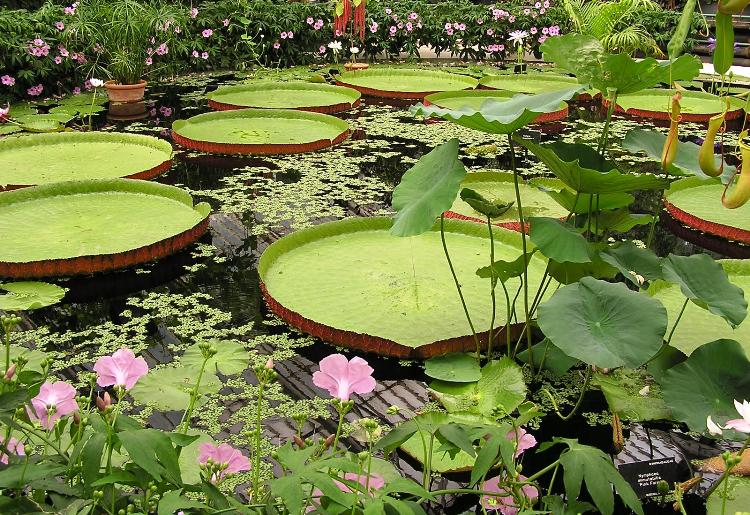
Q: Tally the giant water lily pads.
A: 12